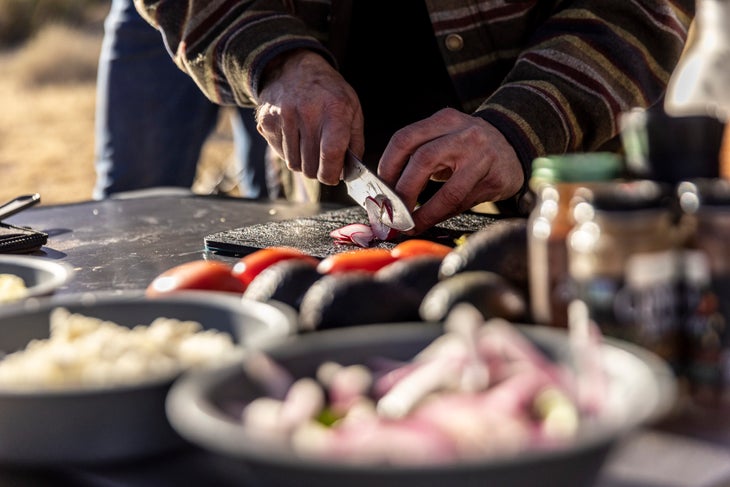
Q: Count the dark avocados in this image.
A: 5